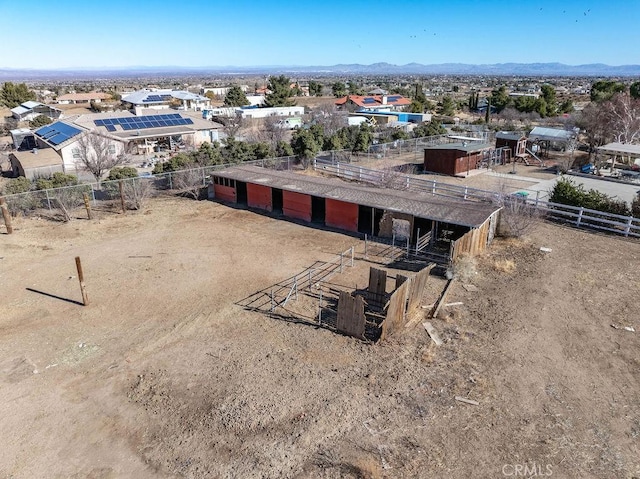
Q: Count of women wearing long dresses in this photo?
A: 0